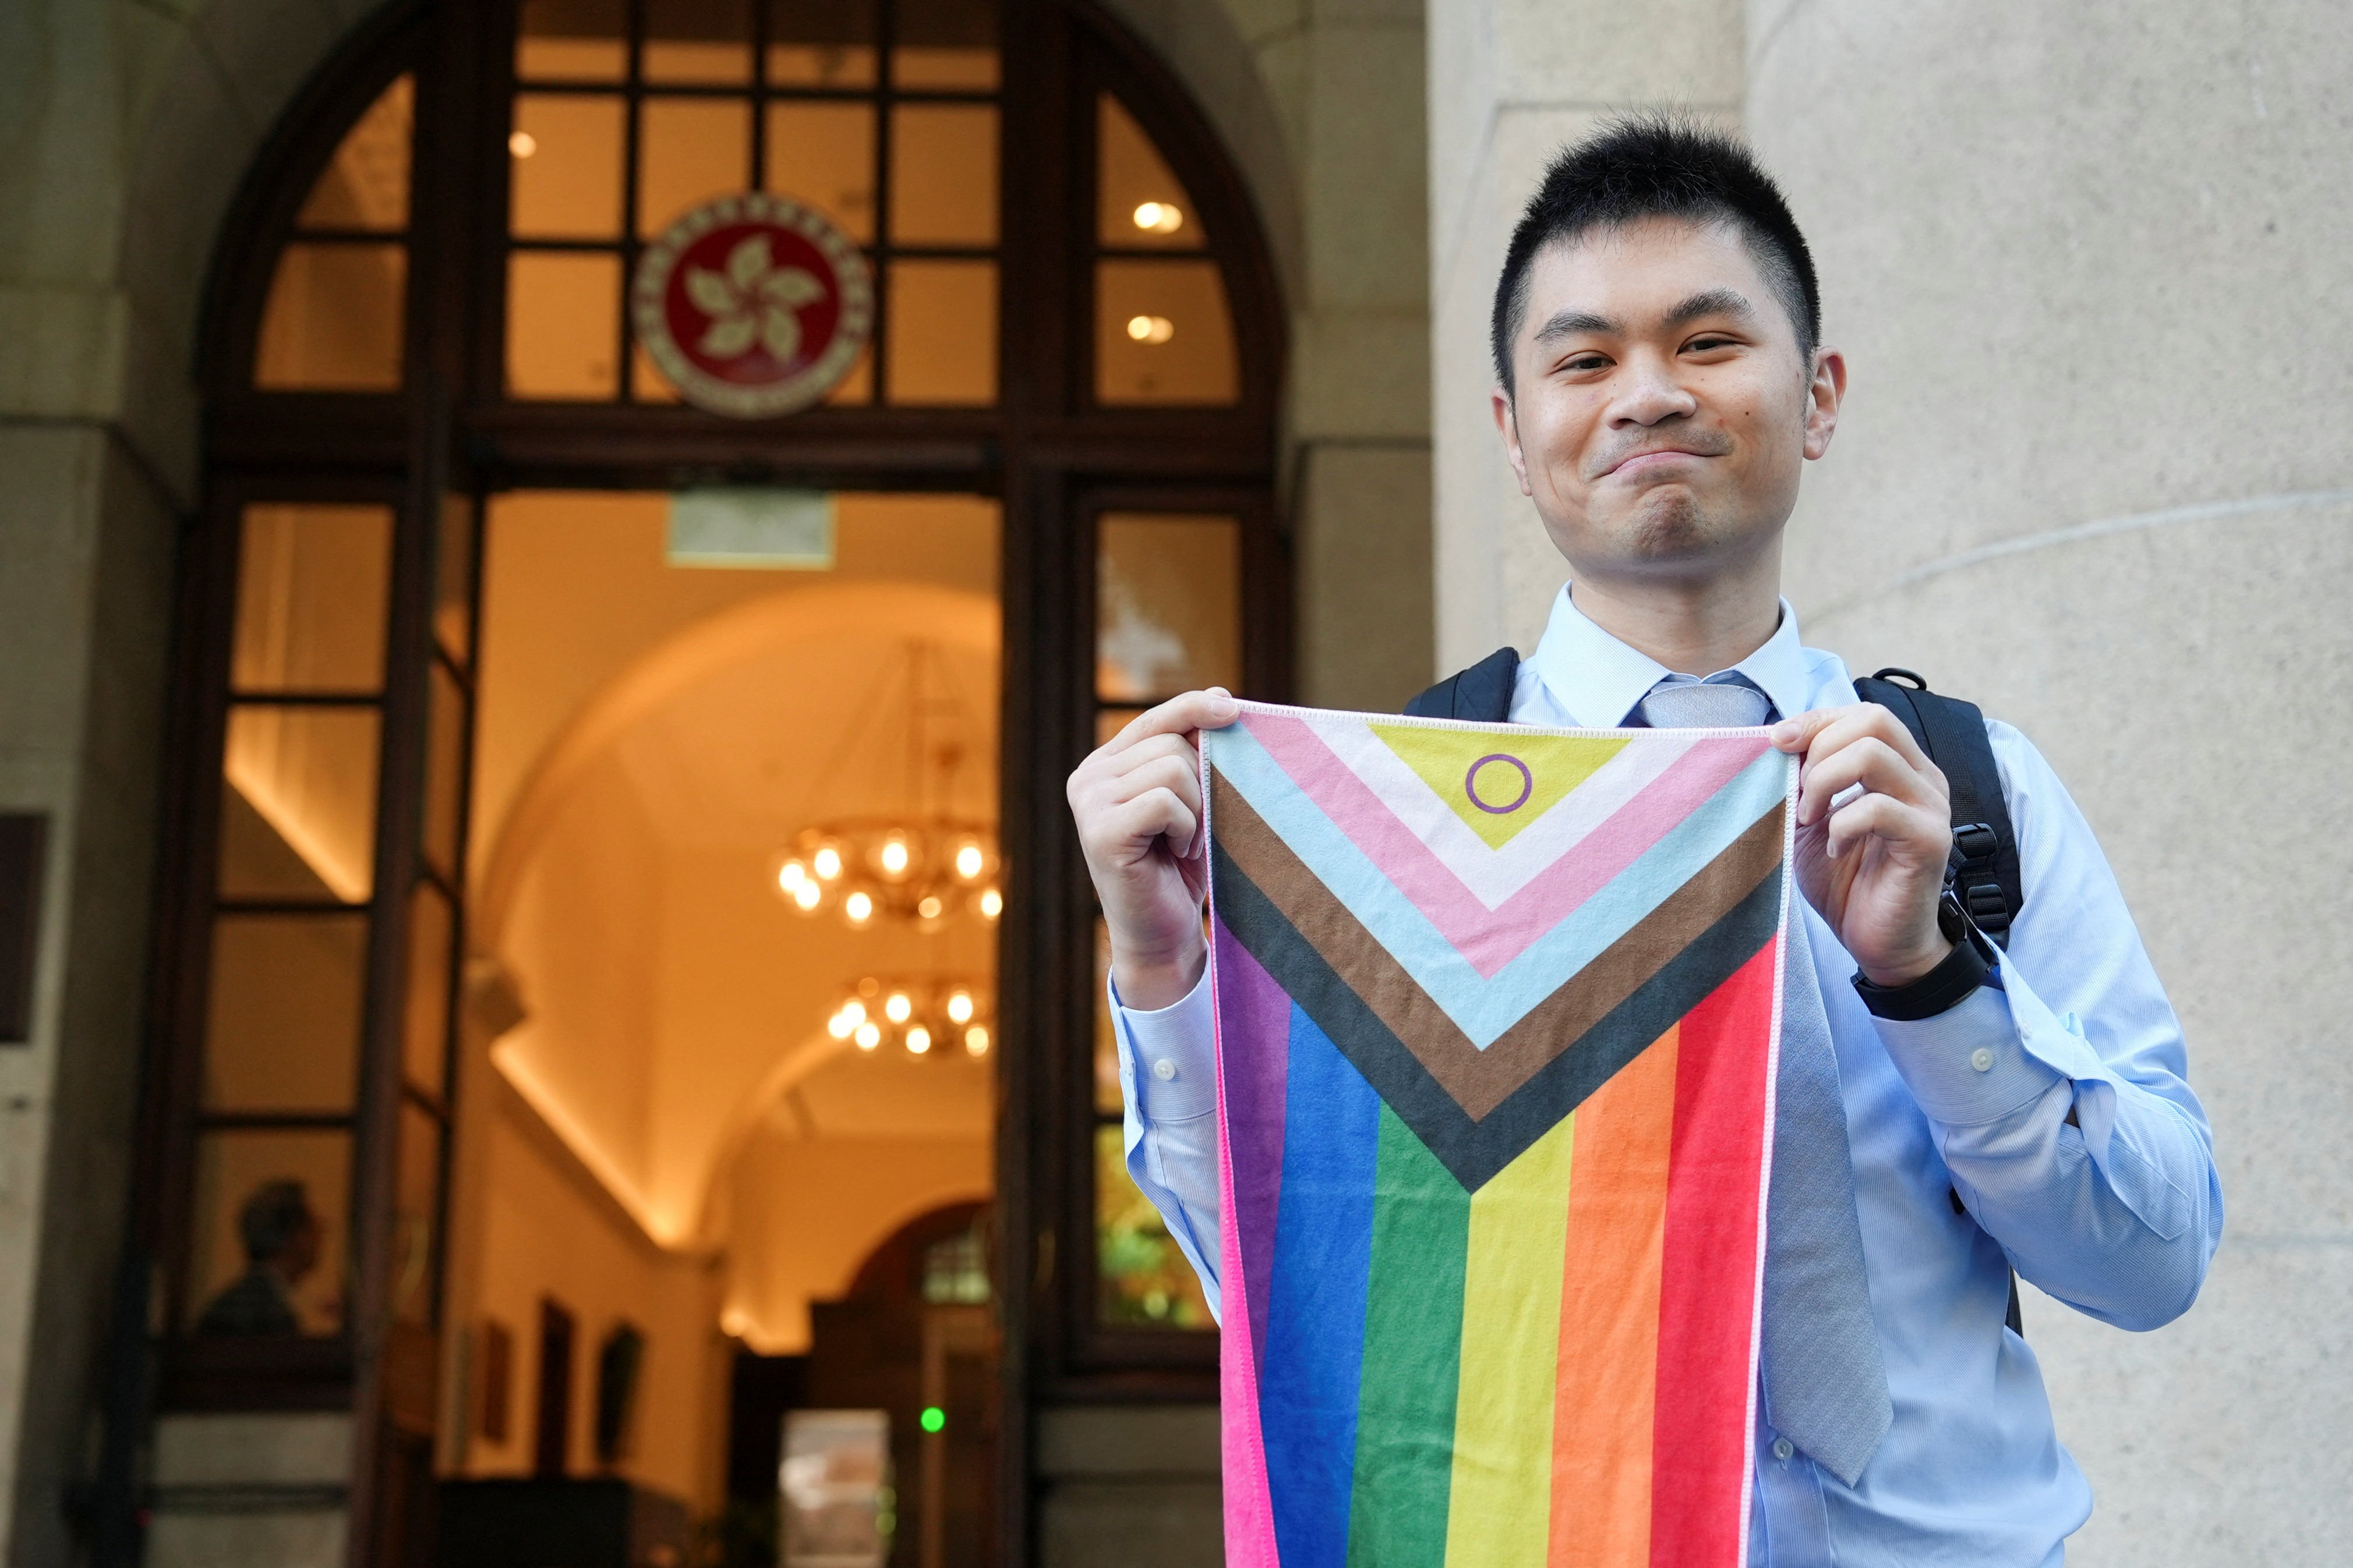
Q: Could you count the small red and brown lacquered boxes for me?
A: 0